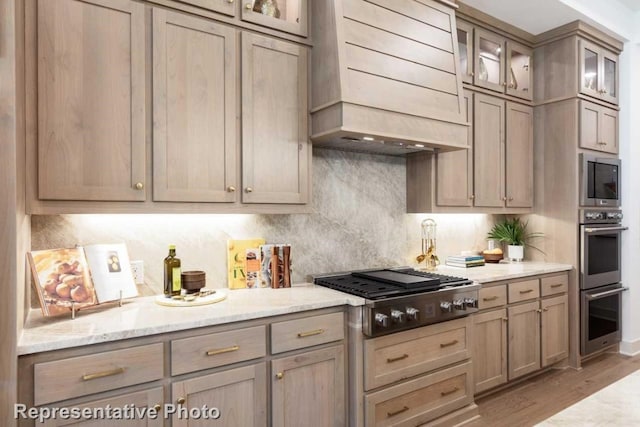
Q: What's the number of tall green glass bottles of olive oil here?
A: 1